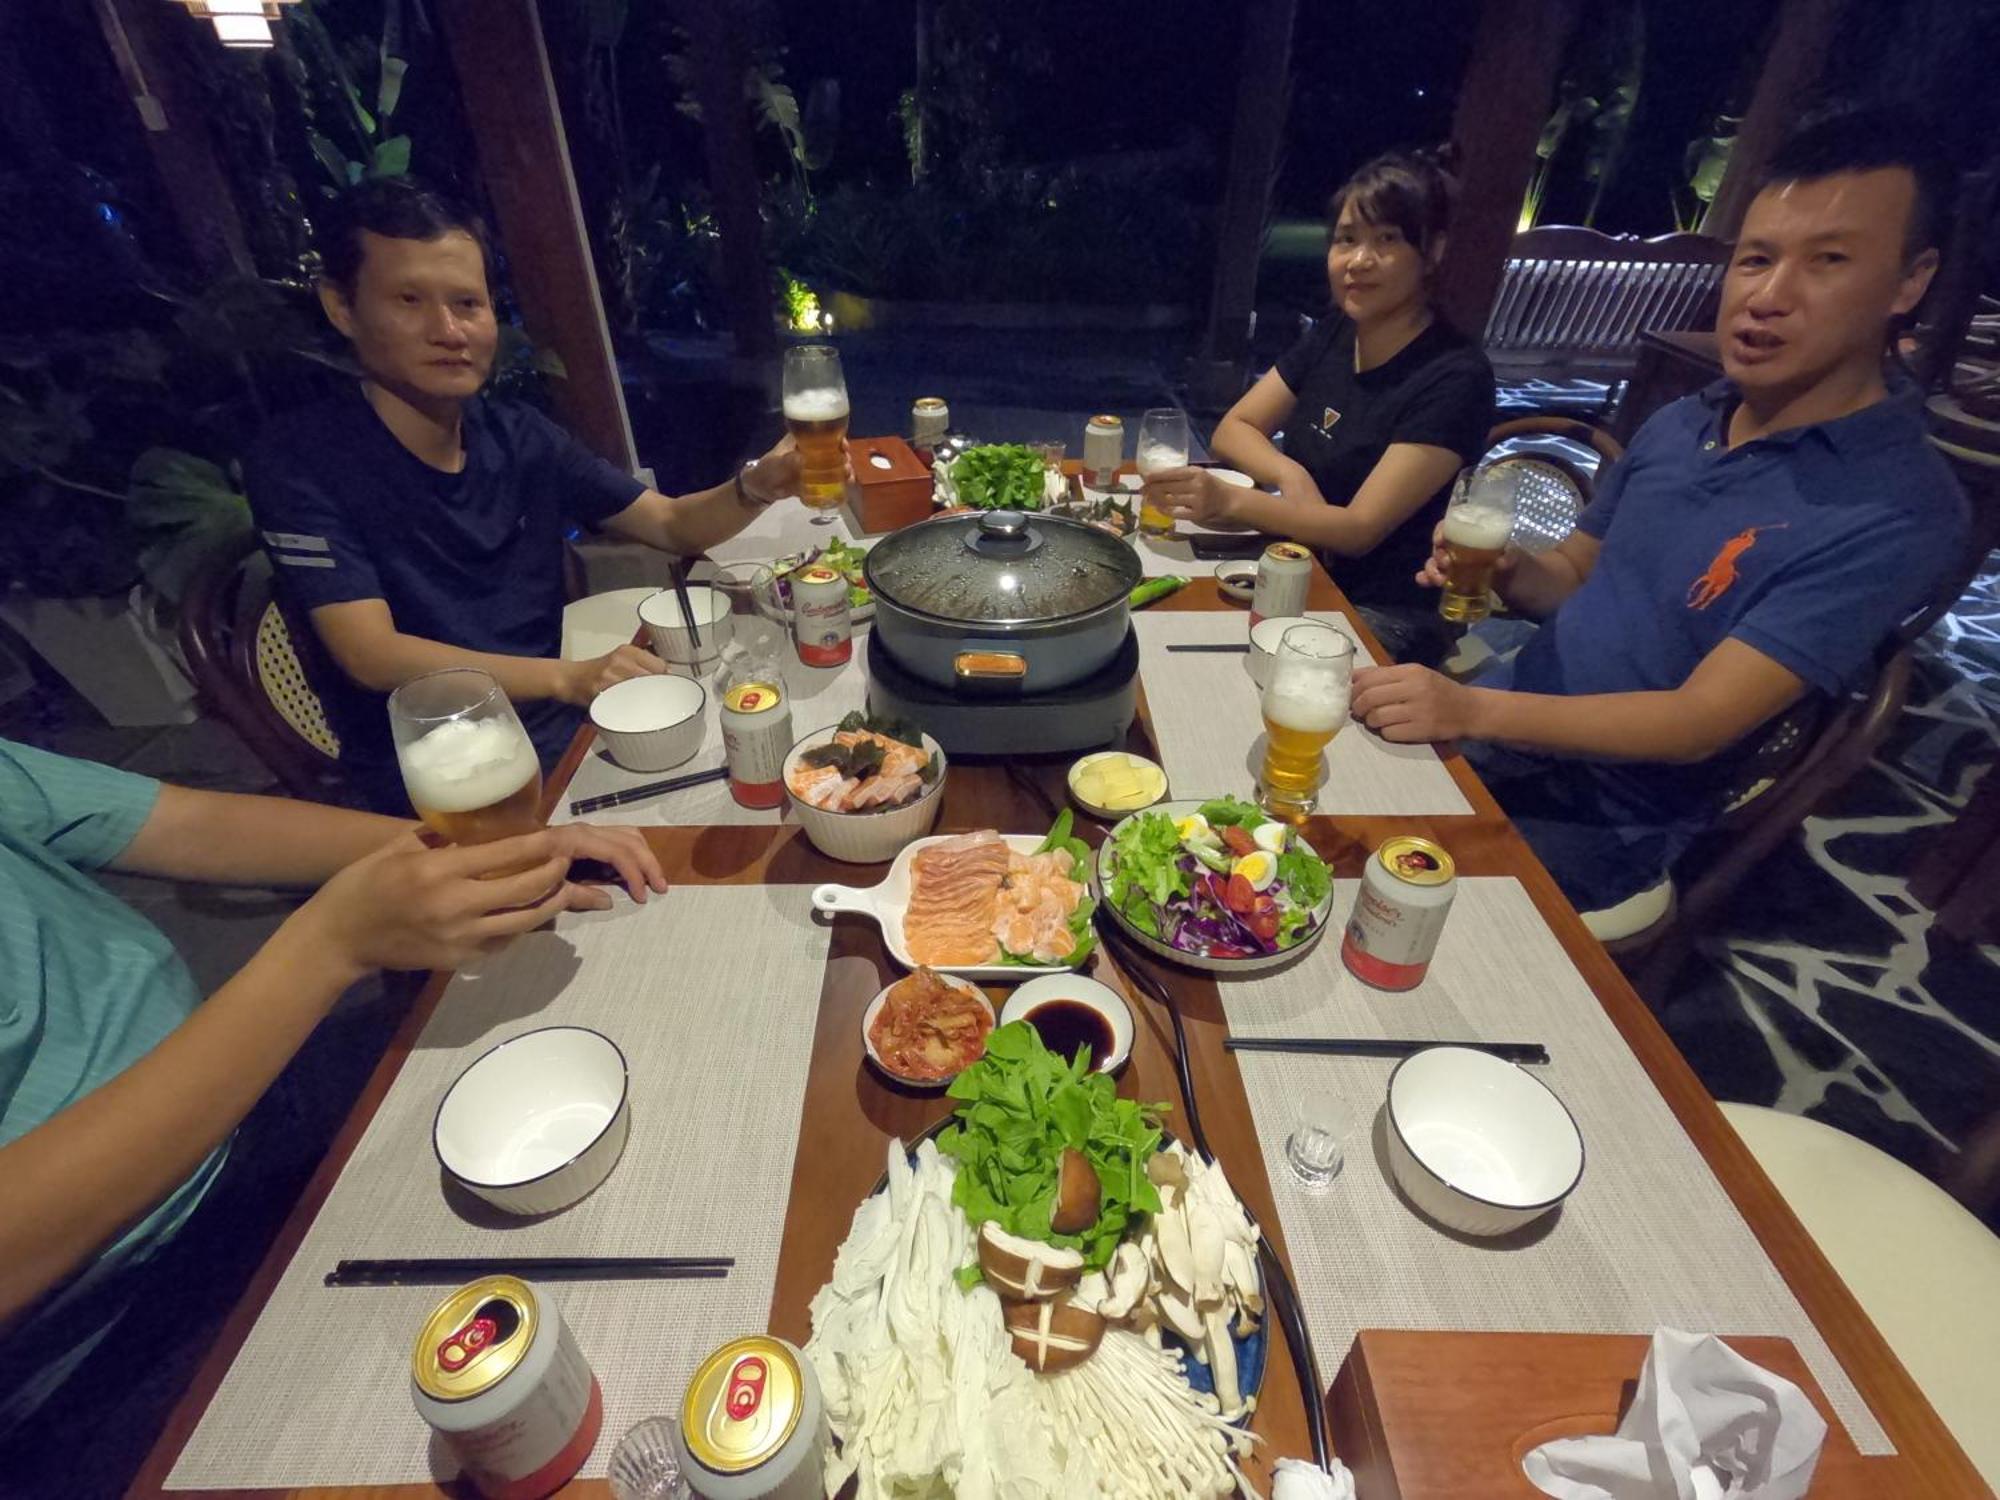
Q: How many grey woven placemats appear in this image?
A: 6